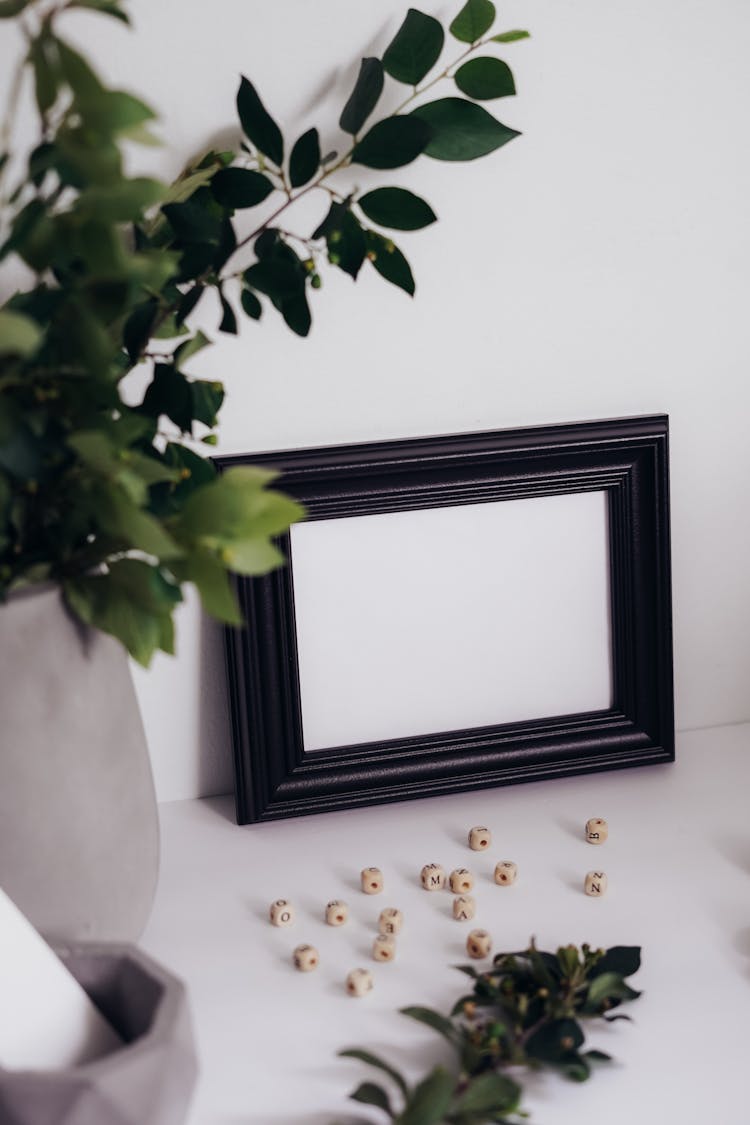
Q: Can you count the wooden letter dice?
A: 15